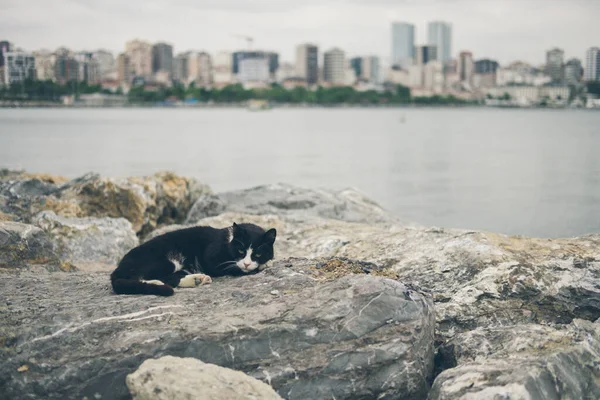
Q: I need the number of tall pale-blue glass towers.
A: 2